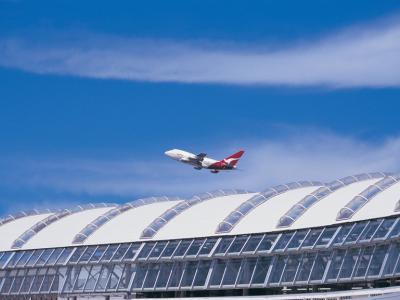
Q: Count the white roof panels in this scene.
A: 7